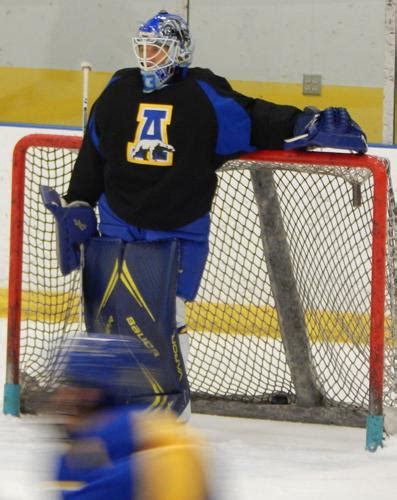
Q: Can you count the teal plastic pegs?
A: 2